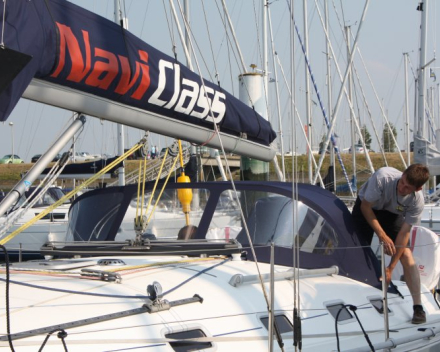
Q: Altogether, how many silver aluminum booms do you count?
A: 1